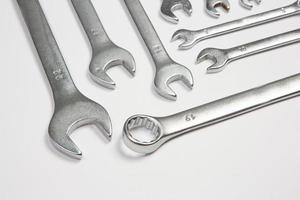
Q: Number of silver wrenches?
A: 9